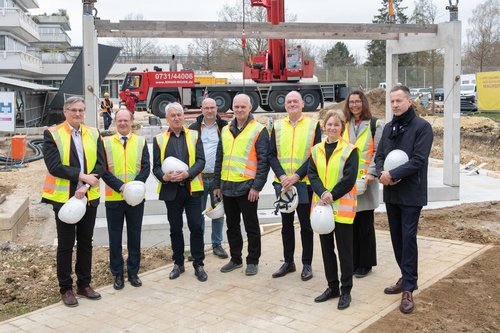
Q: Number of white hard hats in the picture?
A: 8